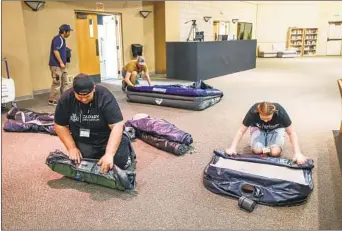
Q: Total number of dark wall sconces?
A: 4